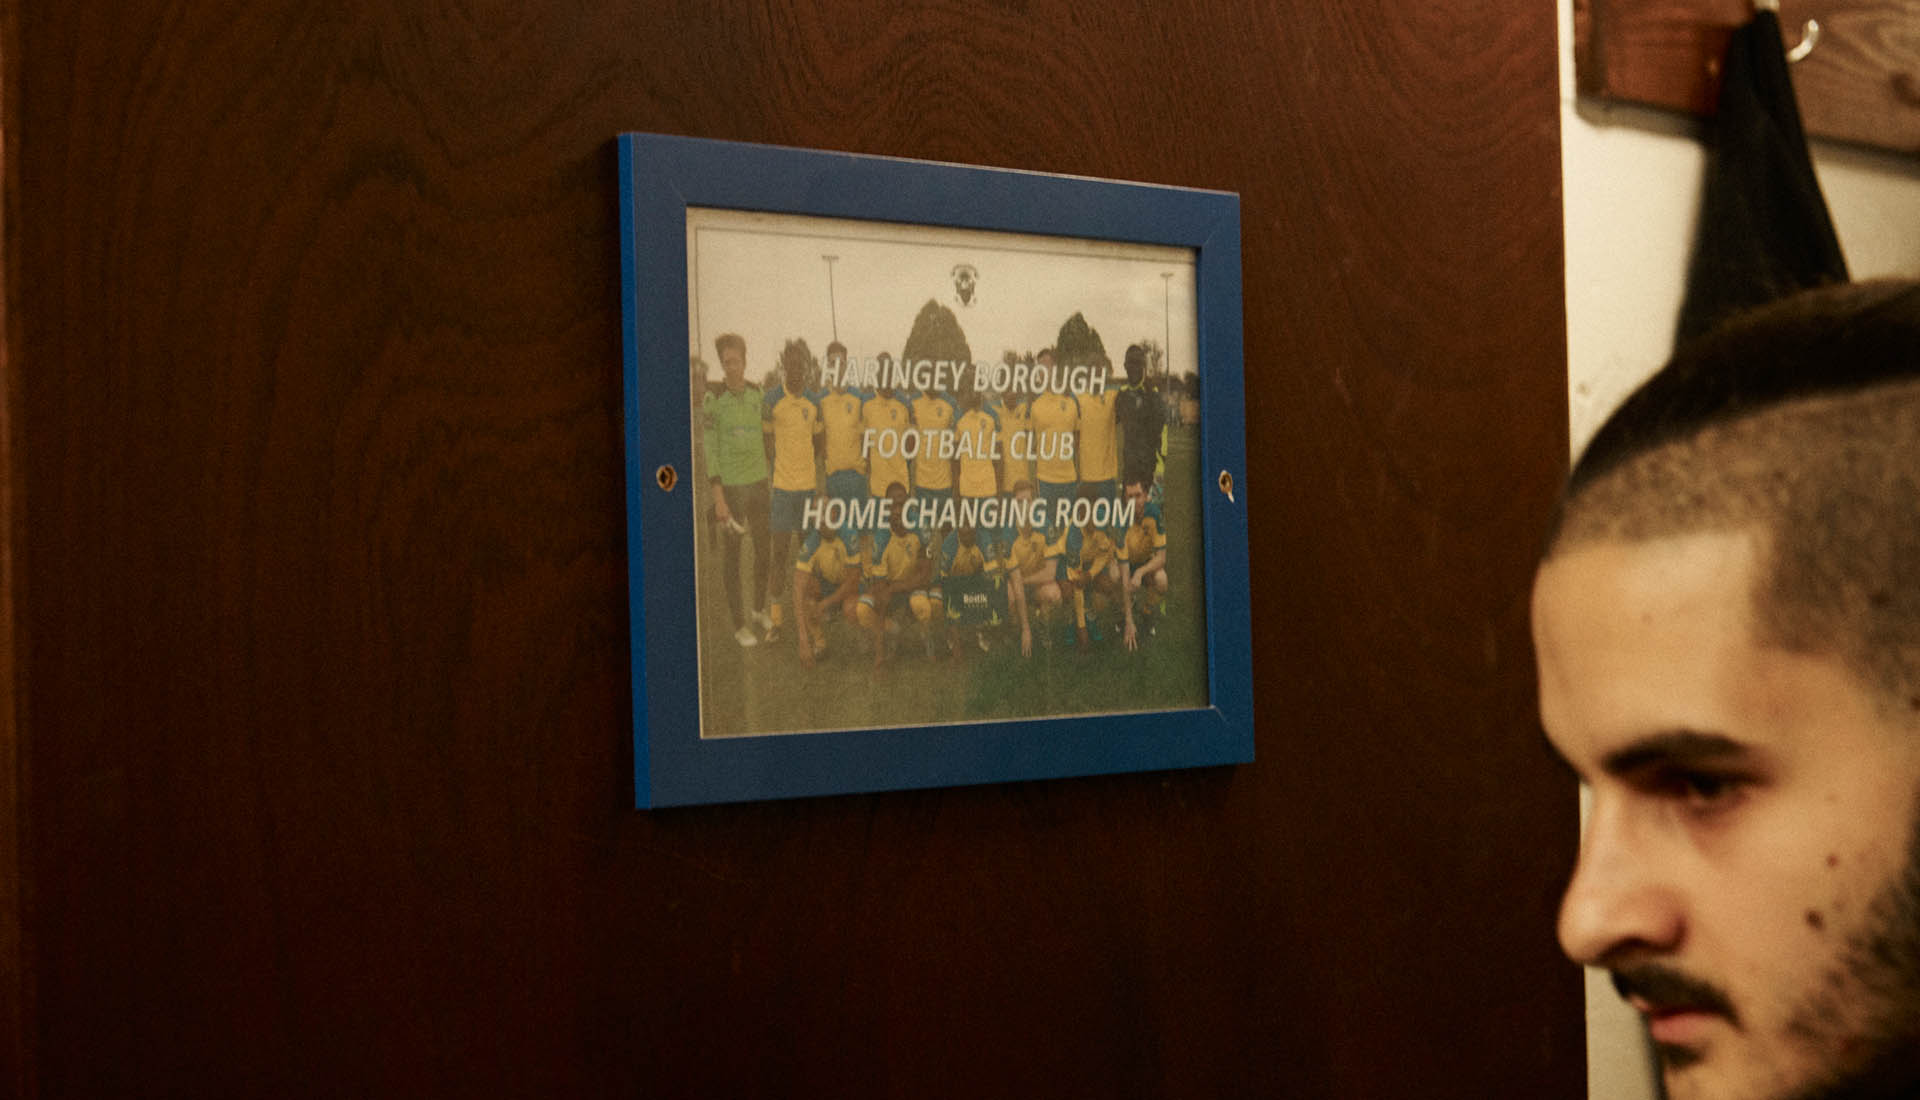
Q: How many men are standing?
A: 10